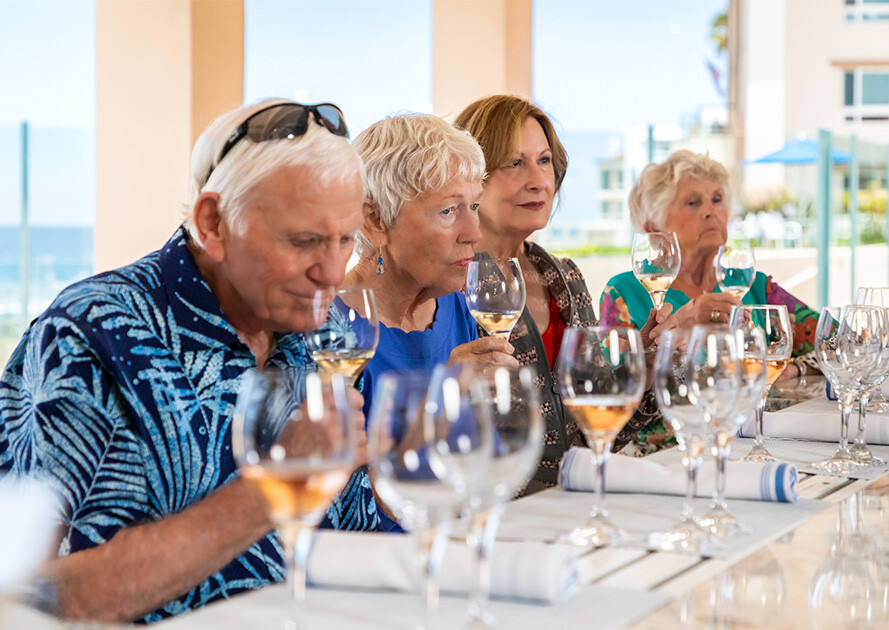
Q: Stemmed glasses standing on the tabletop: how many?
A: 10